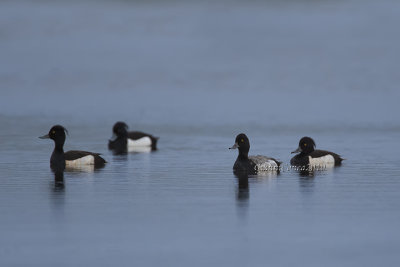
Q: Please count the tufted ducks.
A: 3